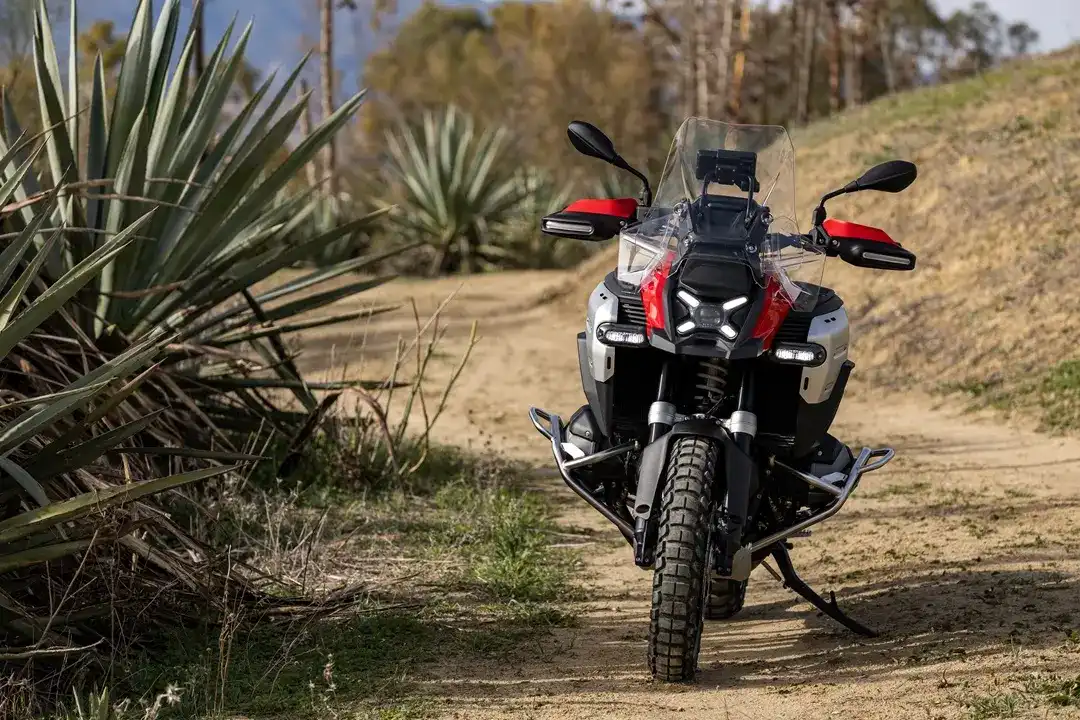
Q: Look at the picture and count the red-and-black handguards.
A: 2